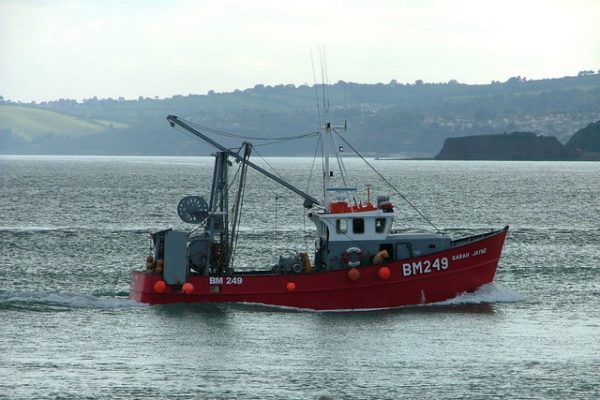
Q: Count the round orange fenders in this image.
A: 5